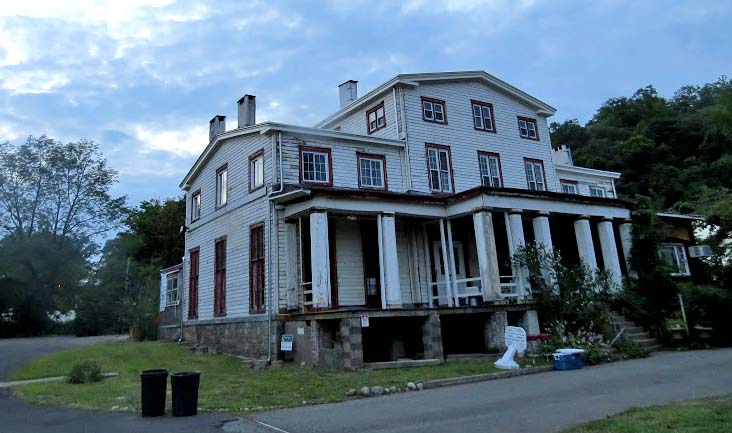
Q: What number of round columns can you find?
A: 5